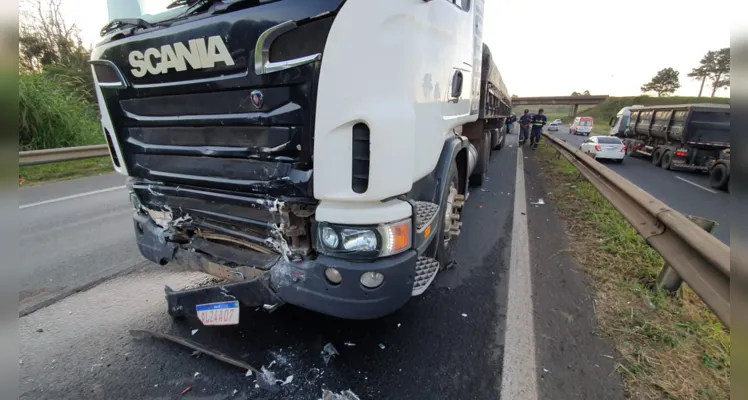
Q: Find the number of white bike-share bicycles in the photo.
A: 0